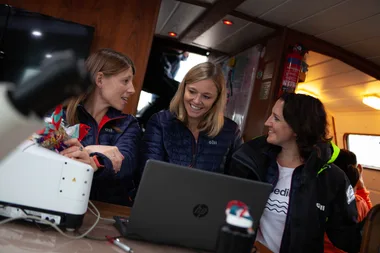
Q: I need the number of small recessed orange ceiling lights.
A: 2